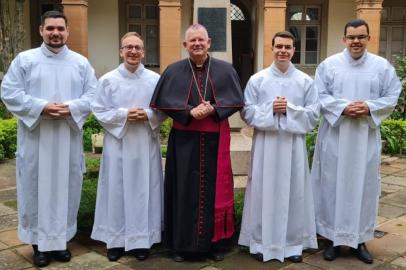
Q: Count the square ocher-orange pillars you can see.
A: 4